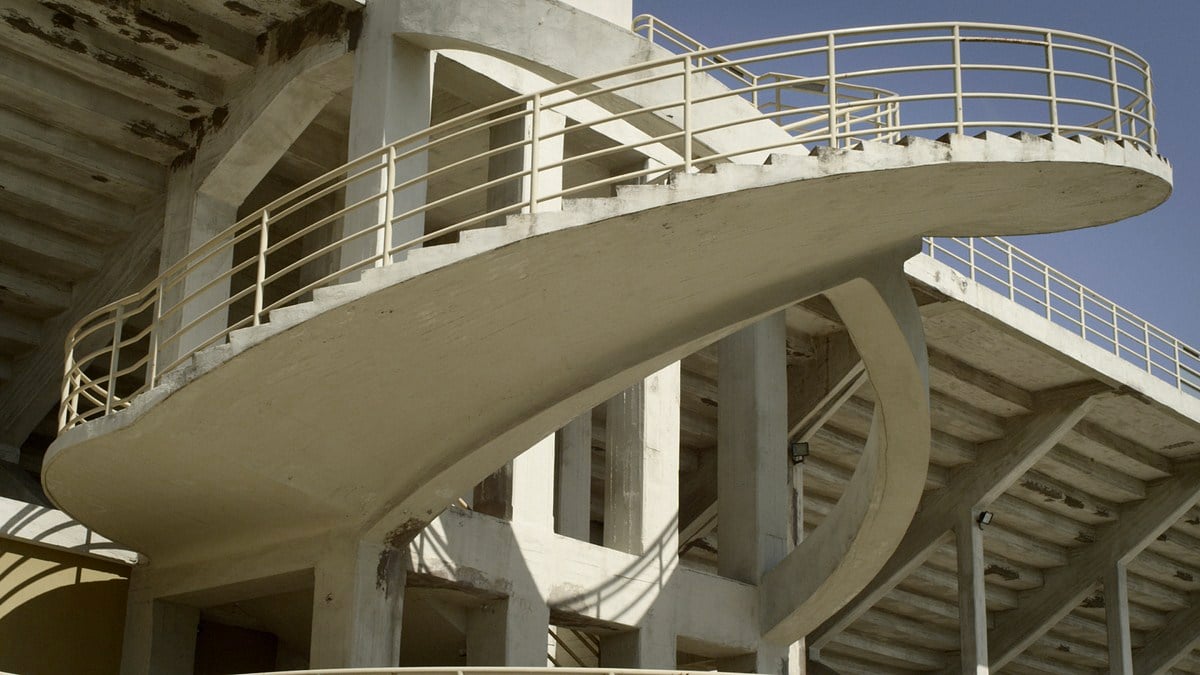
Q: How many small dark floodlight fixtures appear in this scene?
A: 2